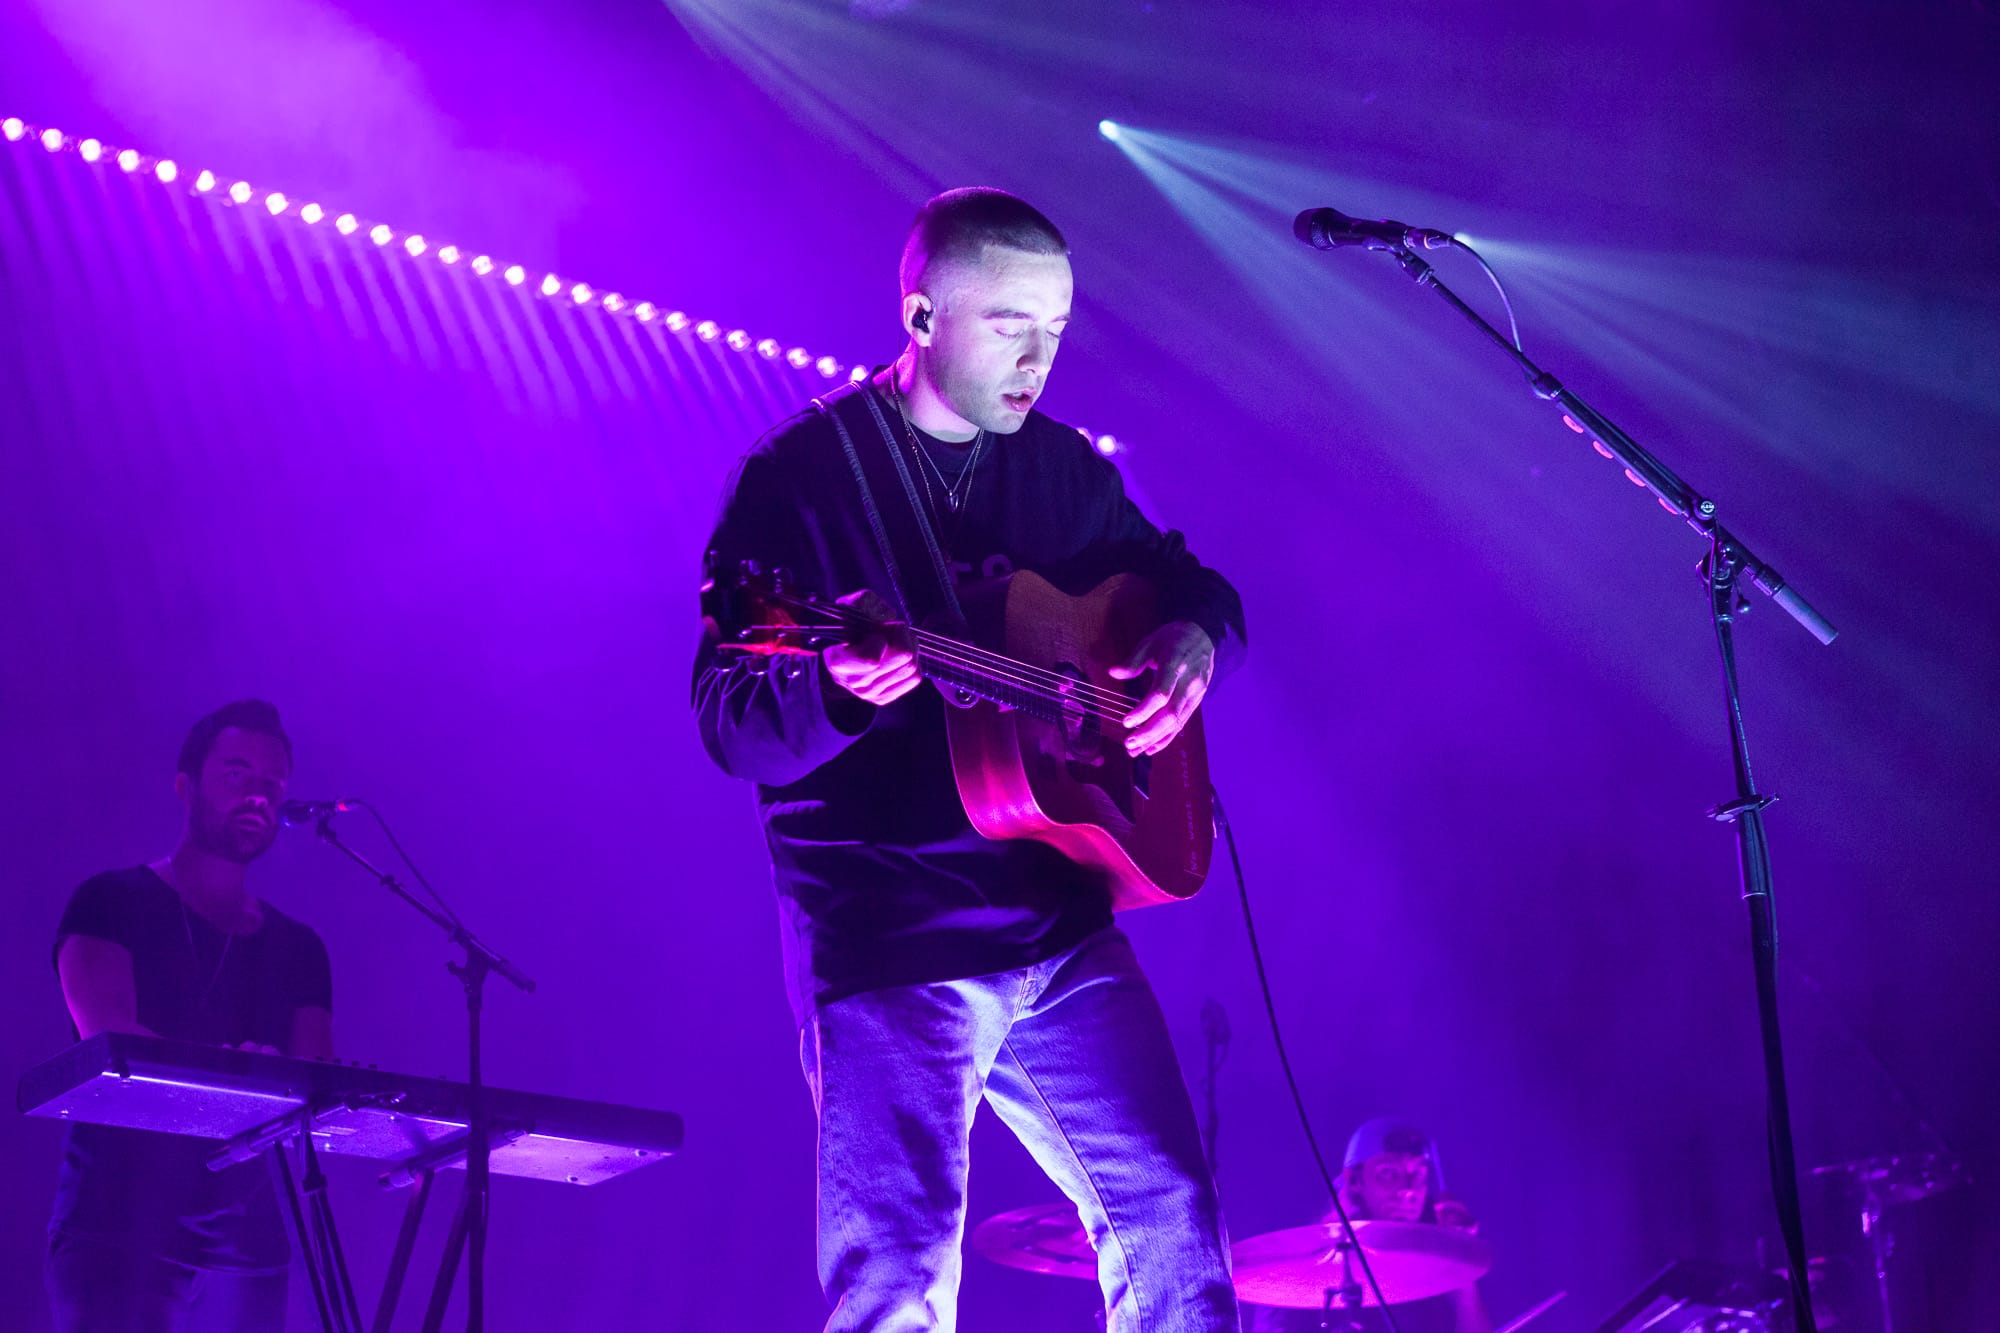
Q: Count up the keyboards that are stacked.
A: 1